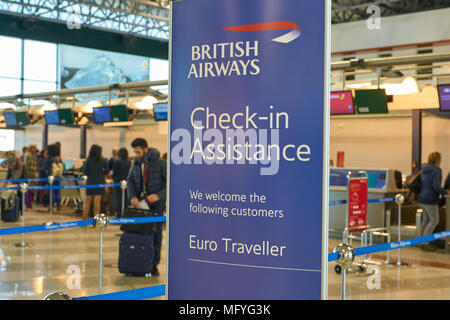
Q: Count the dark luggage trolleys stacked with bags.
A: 1